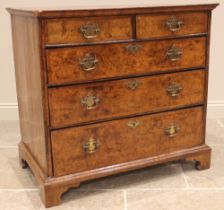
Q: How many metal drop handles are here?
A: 8